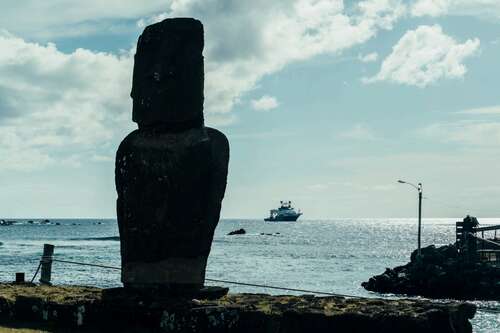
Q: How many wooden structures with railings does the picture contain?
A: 1